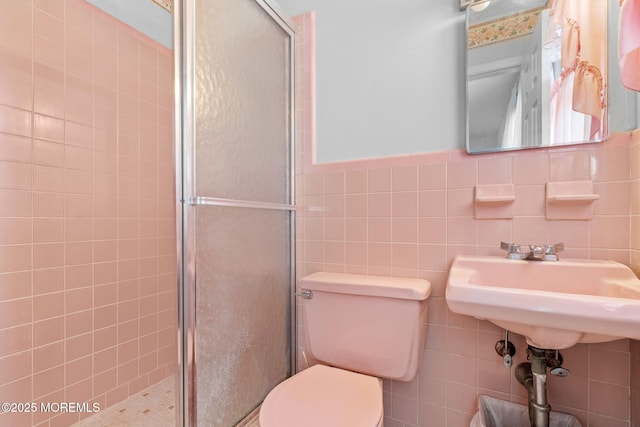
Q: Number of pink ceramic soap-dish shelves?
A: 2